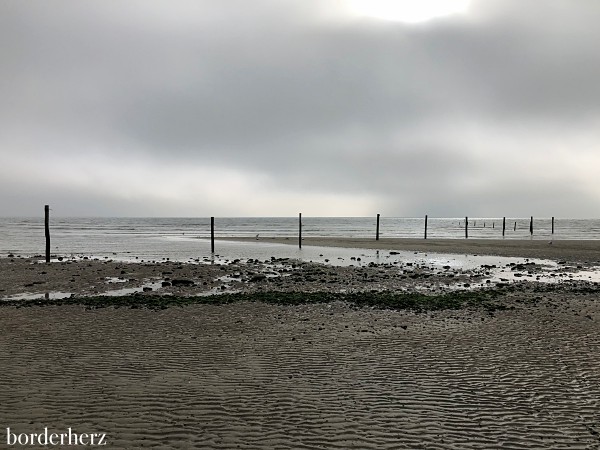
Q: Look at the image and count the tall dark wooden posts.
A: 9